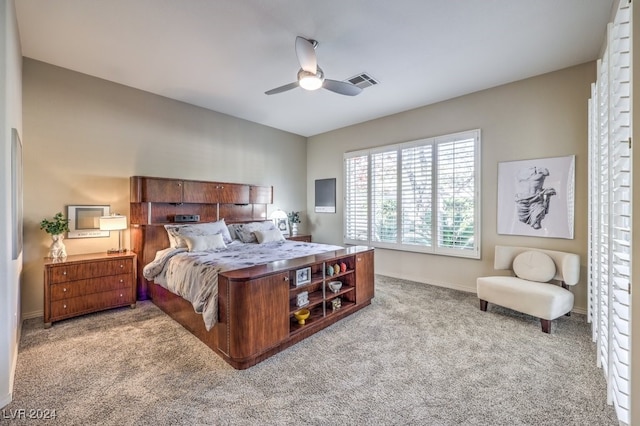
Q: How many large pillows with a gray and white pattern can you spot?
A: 2